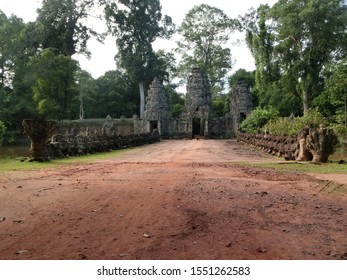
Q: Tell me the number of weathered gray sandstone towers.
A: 3